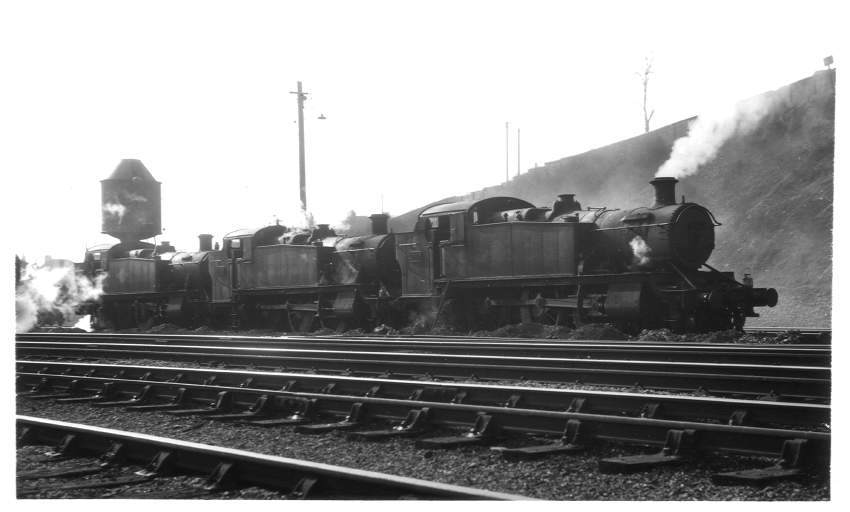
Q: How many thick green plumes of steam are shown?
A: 0